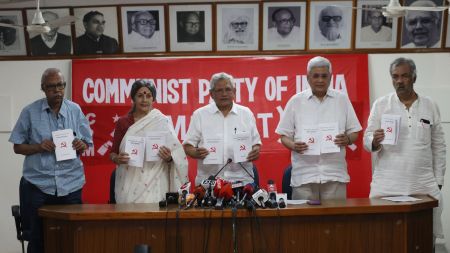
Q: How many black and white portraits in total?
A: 10